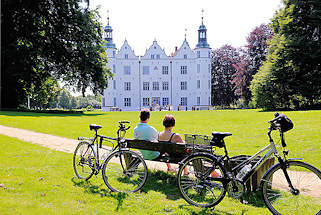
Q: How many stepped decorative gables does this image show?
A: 3